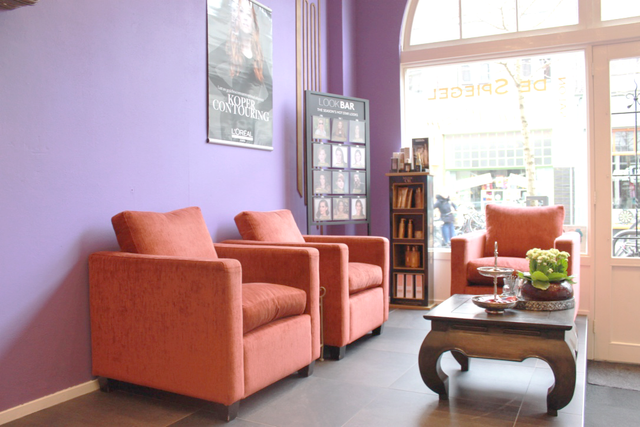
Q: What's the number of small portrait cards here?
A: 12